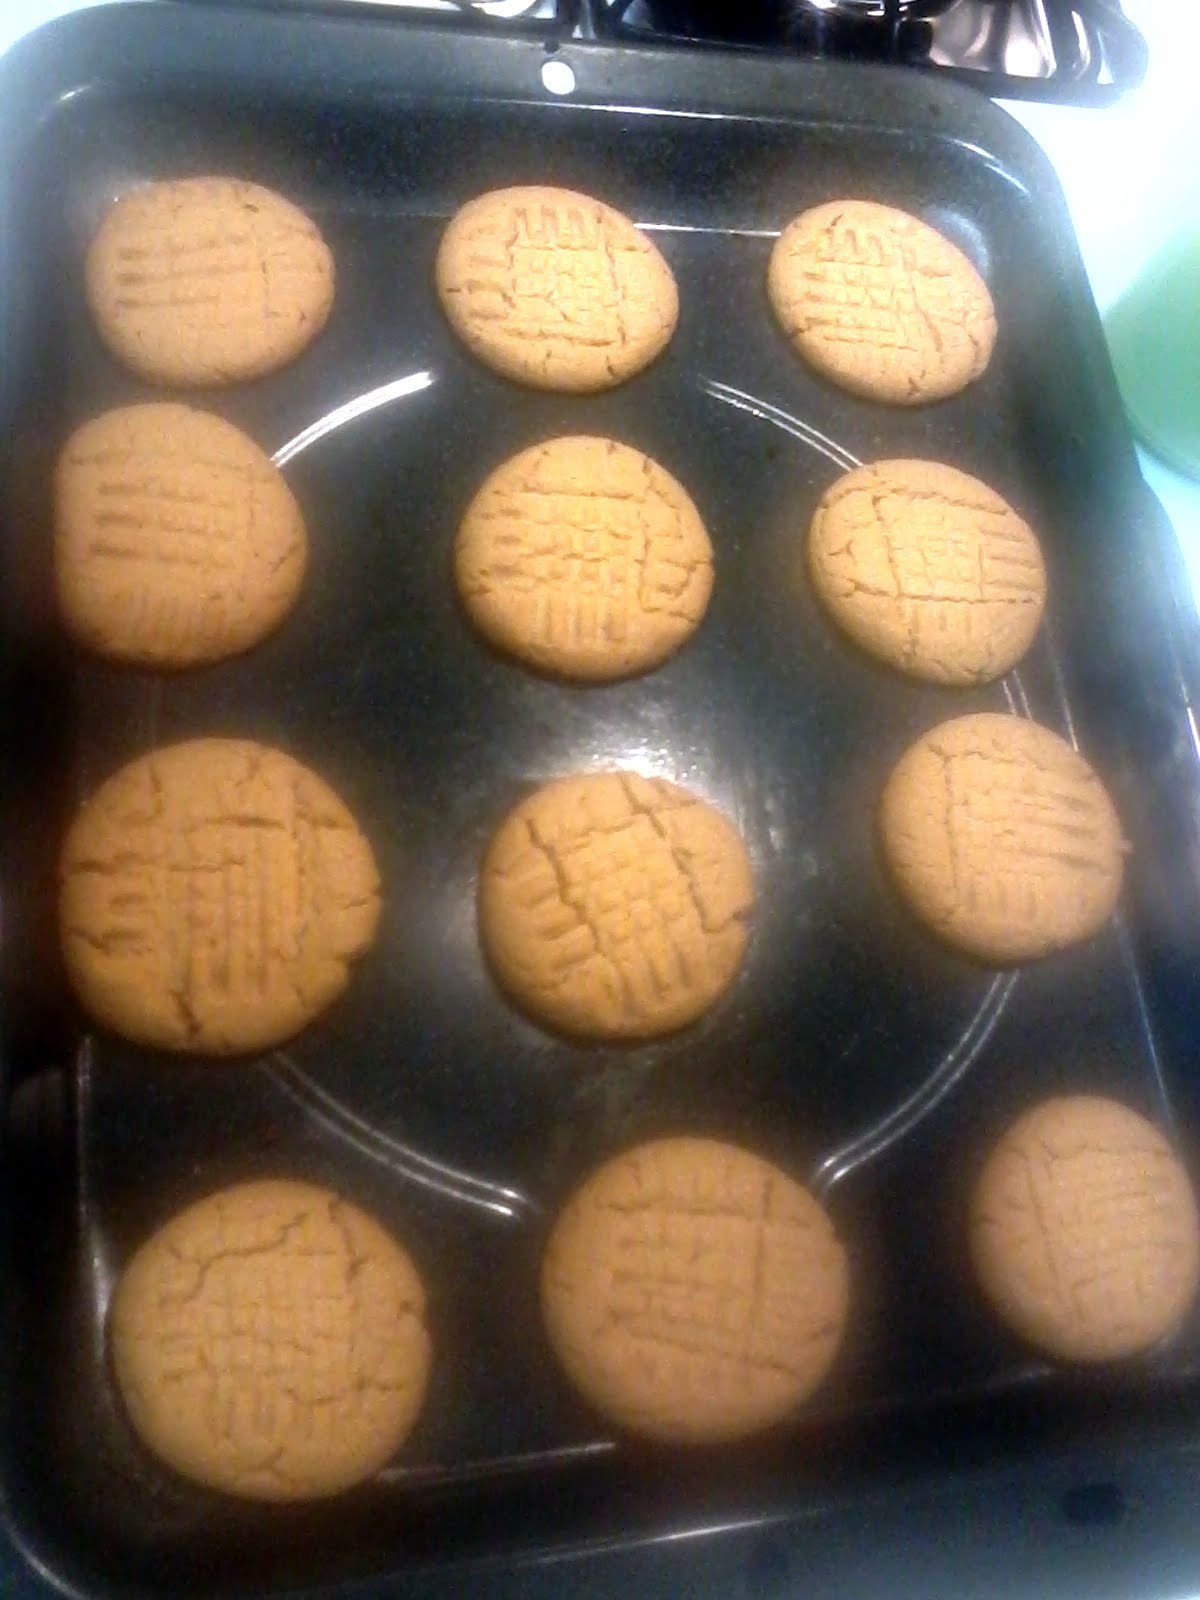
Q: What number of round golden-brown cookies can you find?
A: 12